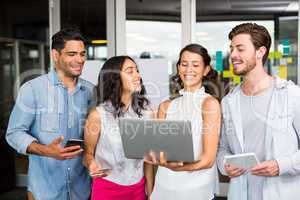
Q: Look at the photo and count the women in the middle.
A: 2